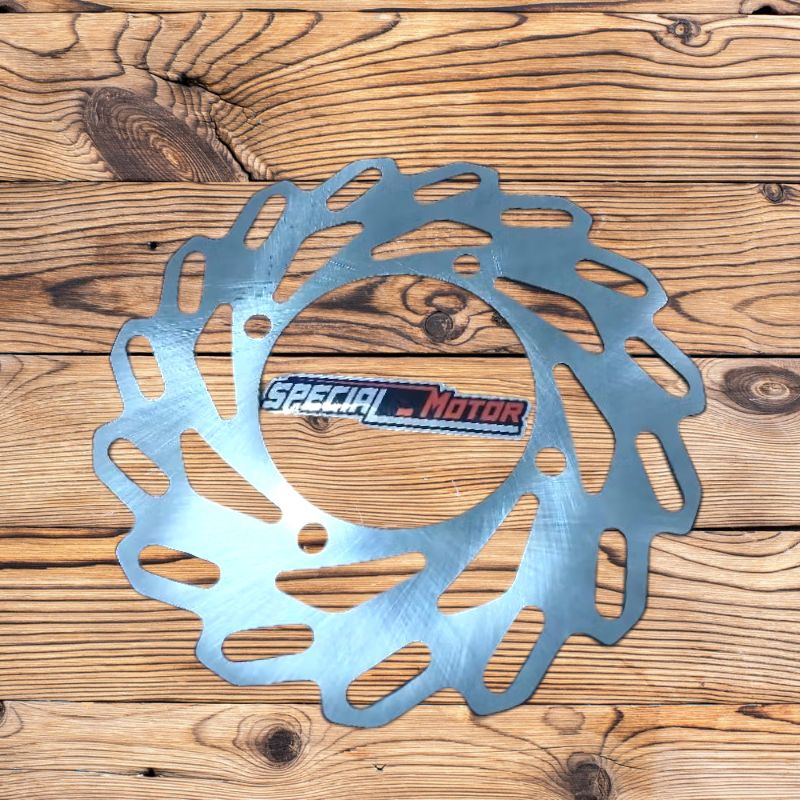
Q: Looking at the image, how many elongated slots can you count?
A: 15